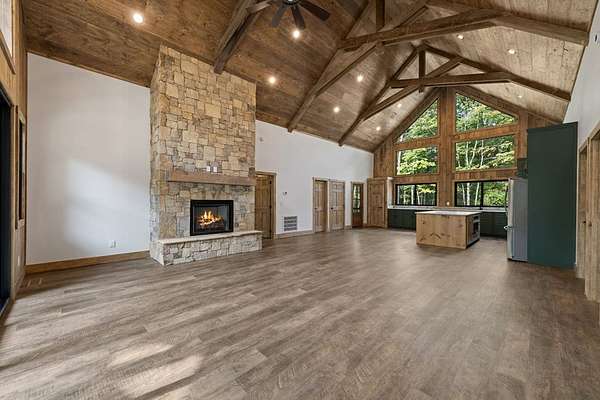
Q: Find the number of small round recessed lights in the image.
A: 10